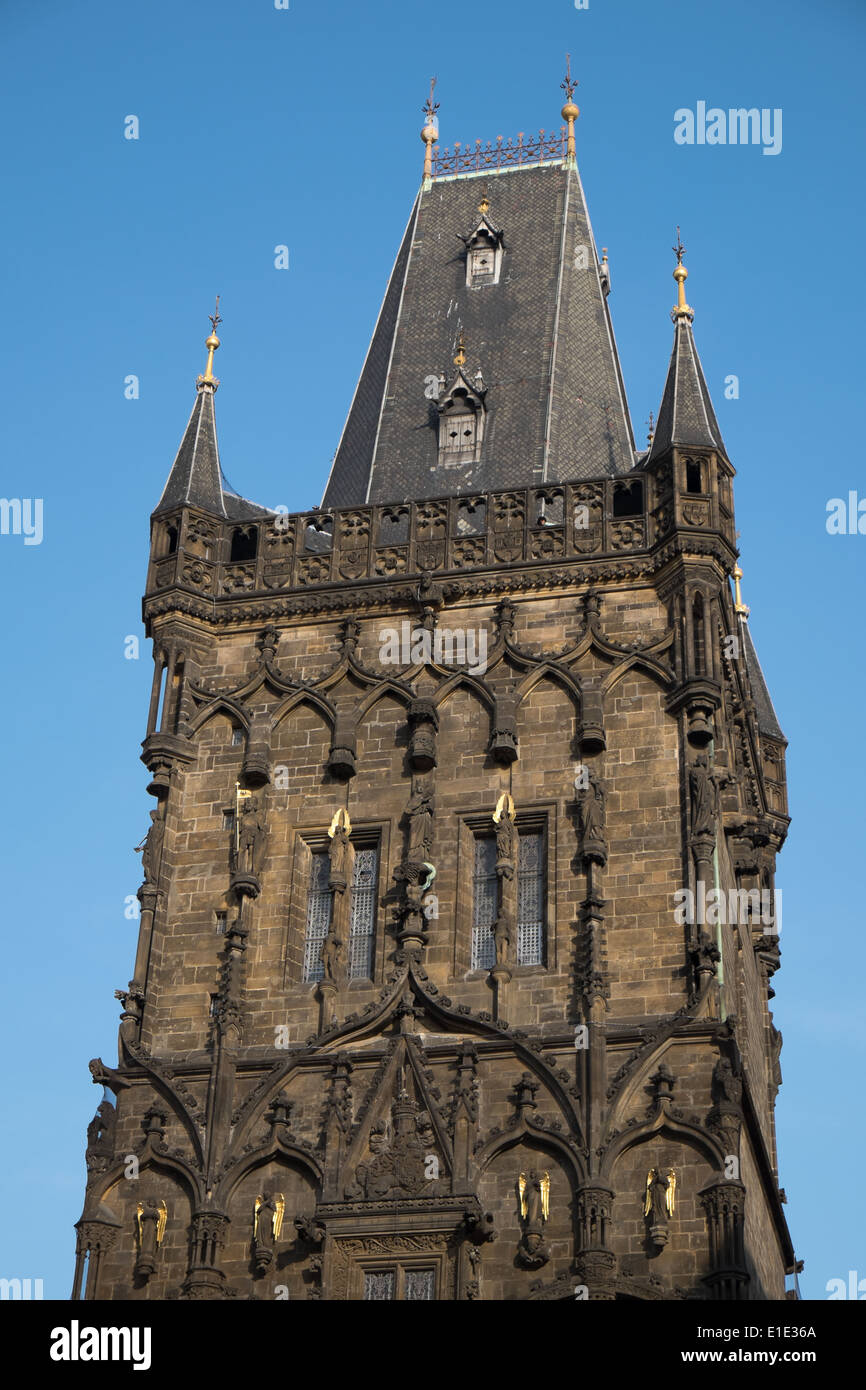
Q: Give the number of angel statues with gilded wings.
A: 6